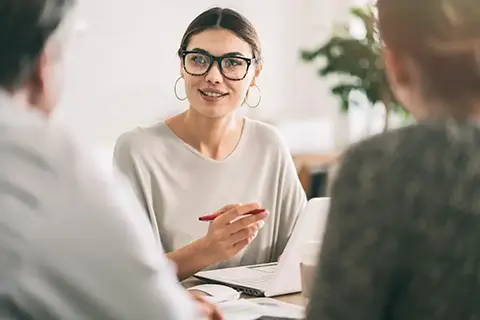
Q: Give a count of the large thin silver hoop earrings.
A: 2